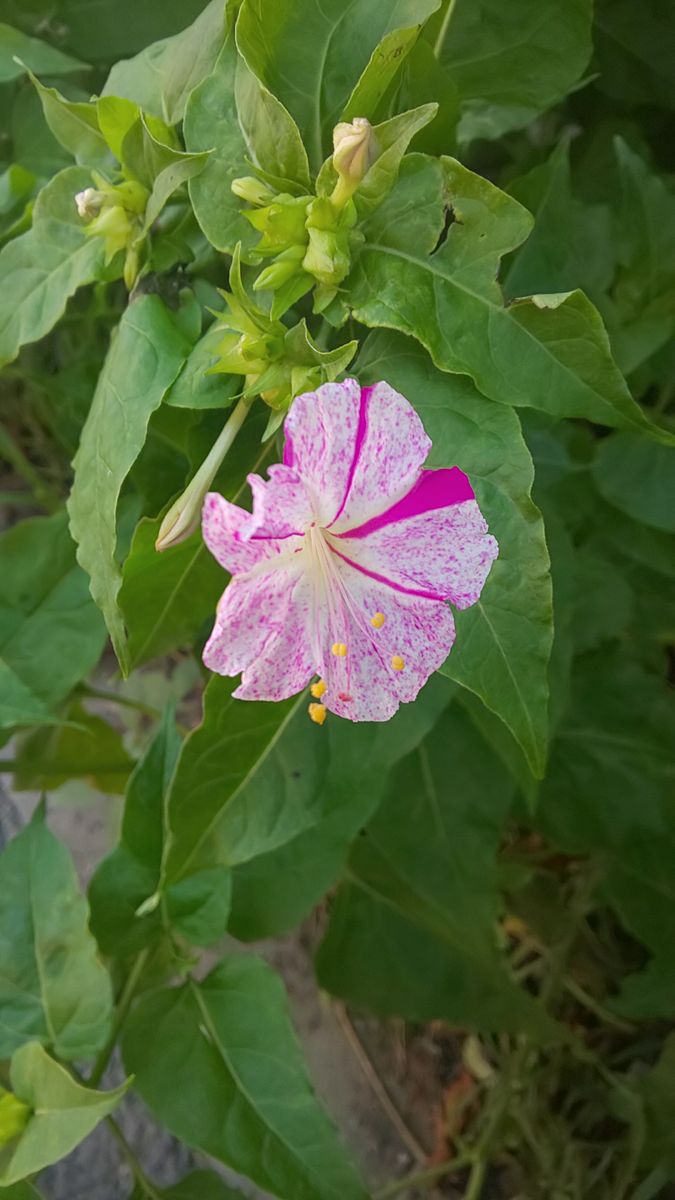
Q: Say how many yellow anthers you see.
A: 5